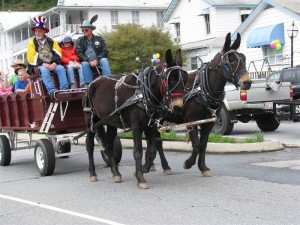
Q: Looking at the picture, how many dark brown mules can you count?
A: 2